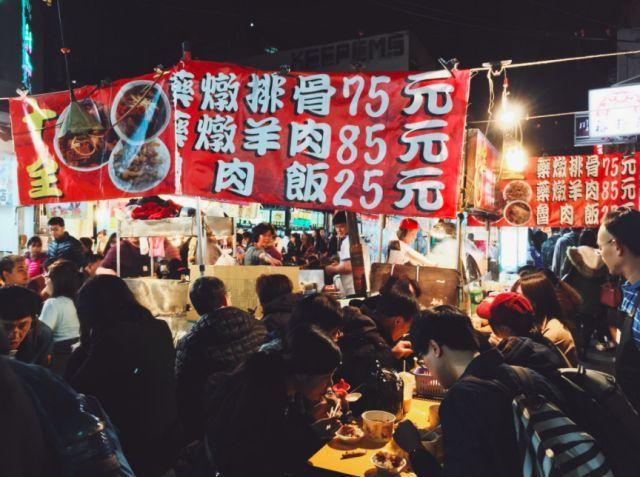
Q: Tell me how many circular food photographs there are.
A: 5